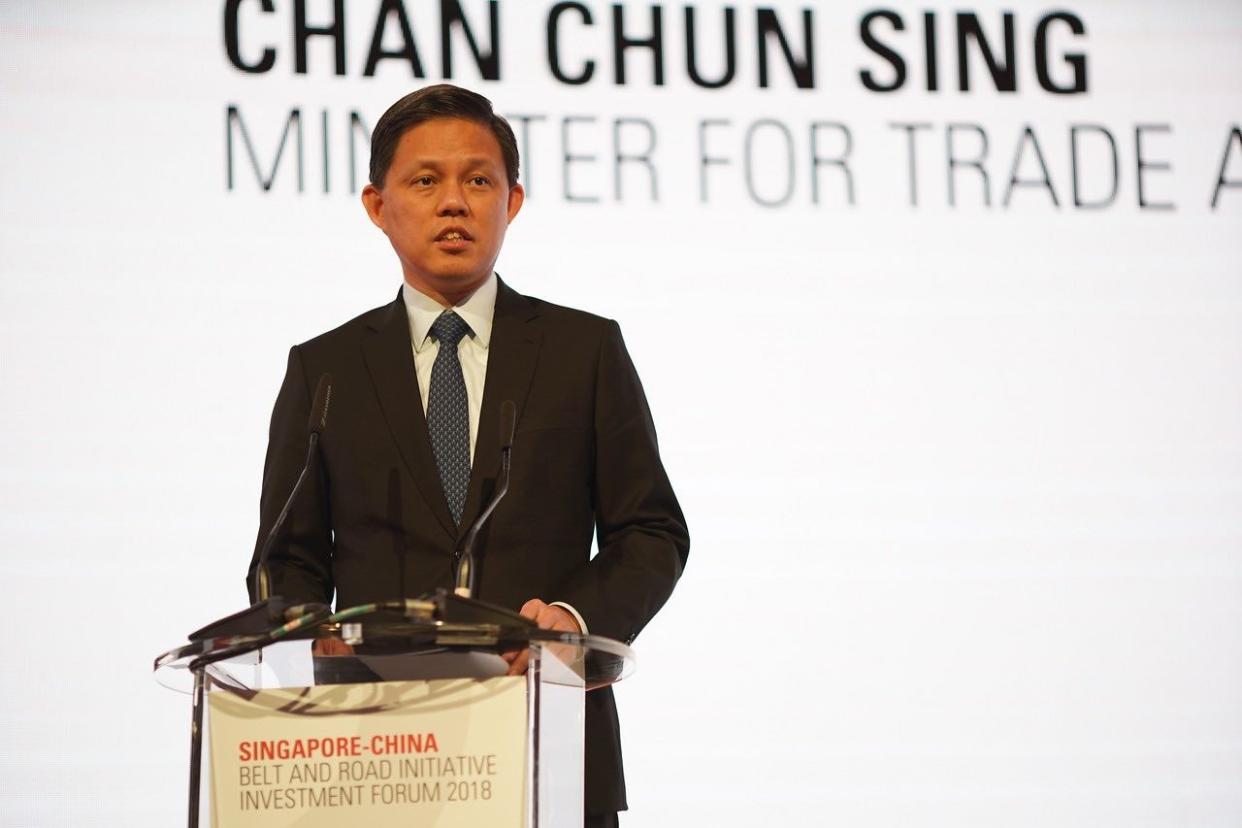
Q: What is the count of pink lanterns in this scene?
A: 0